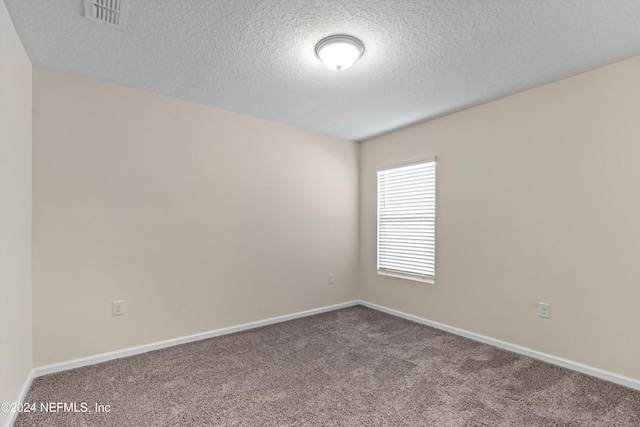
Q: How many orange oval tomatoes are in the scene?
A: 0